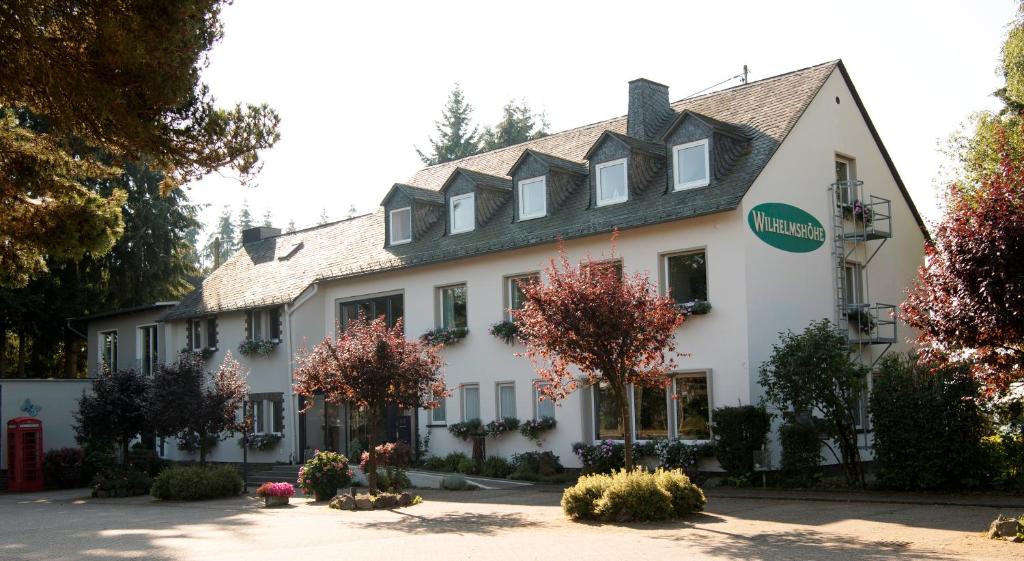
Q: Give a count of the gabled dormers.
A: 5